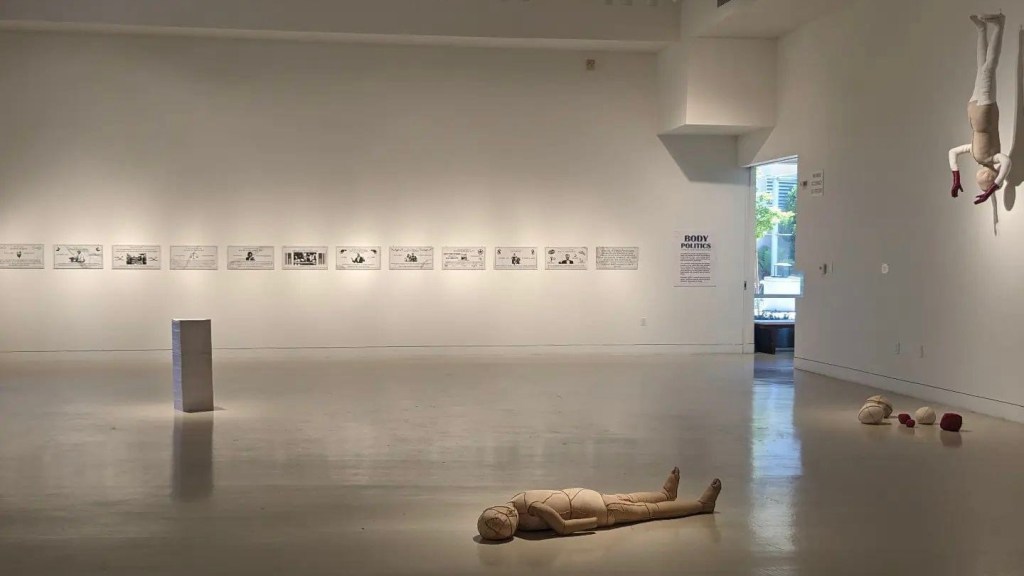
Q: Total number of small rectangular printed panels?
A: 12